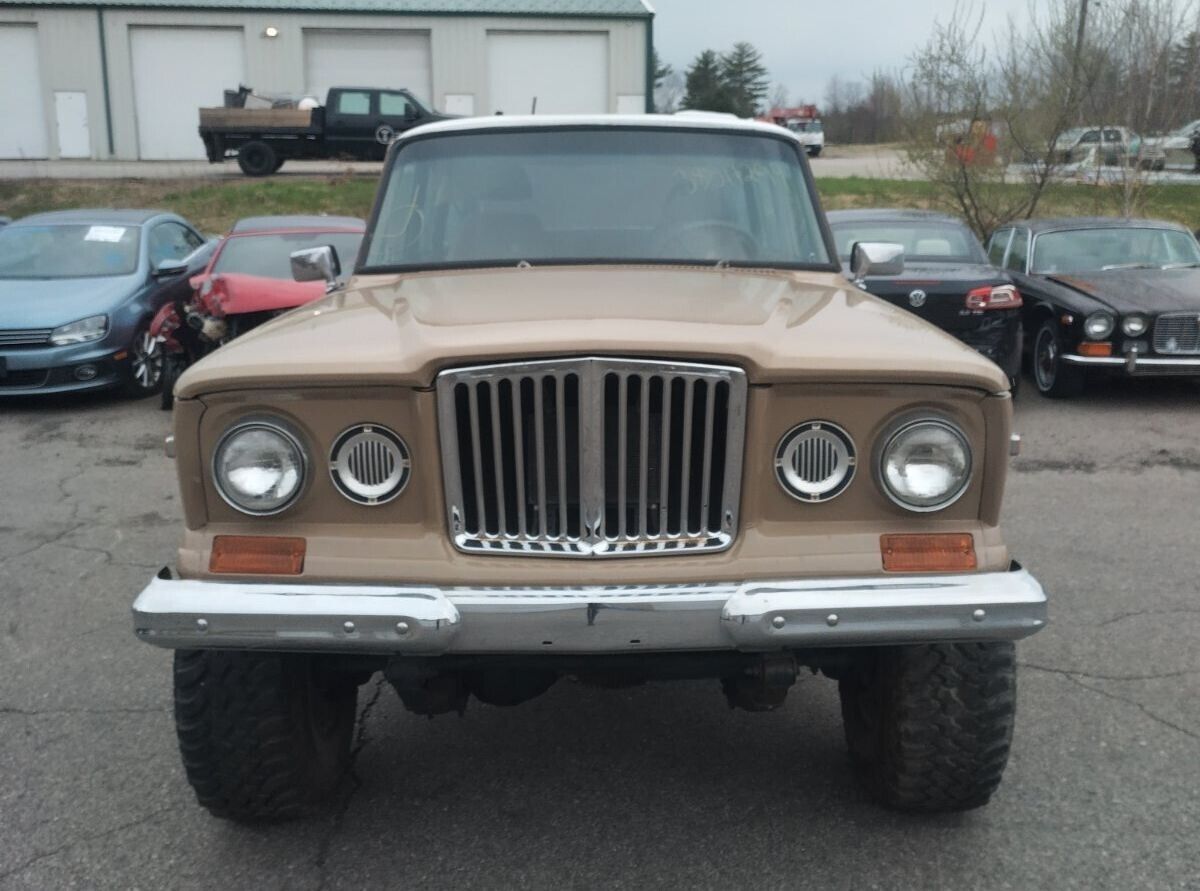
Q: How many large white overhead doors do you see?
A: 4